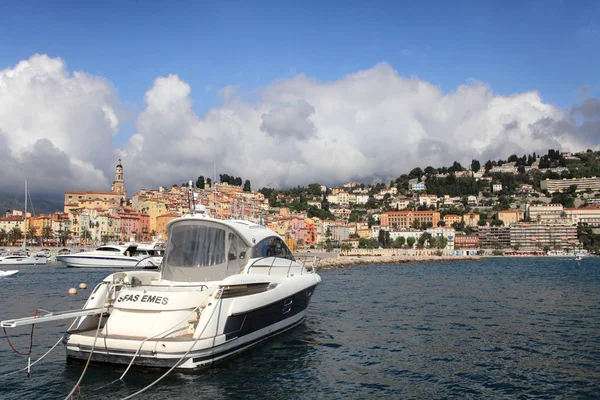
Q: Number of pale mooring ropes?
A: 4